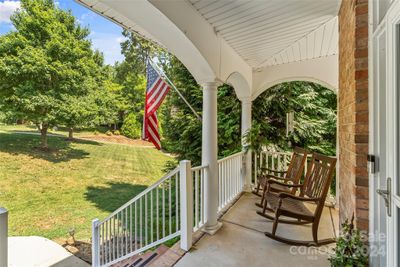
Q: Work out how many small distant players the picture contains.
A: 0